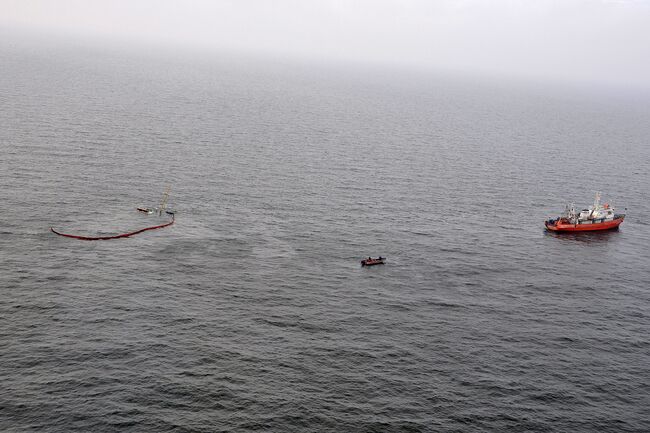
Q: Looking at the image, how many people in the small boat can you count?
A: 2